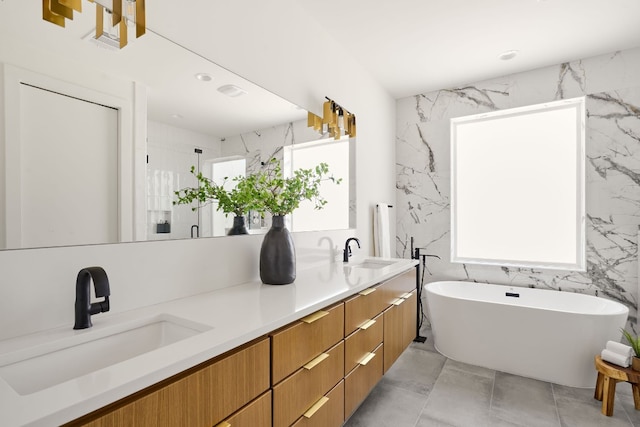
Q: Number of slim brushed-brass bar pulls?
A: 9